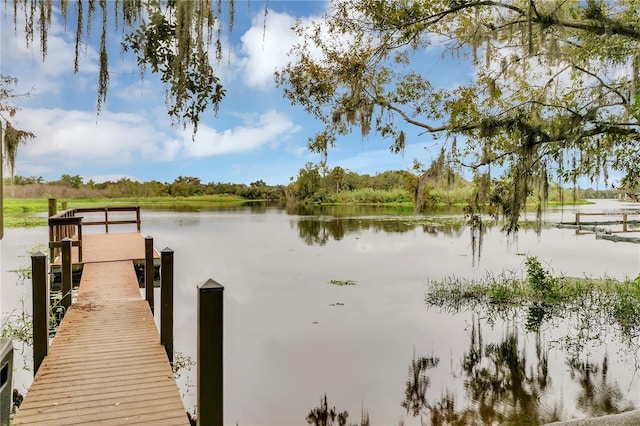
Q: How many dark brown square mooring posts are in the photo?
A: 5